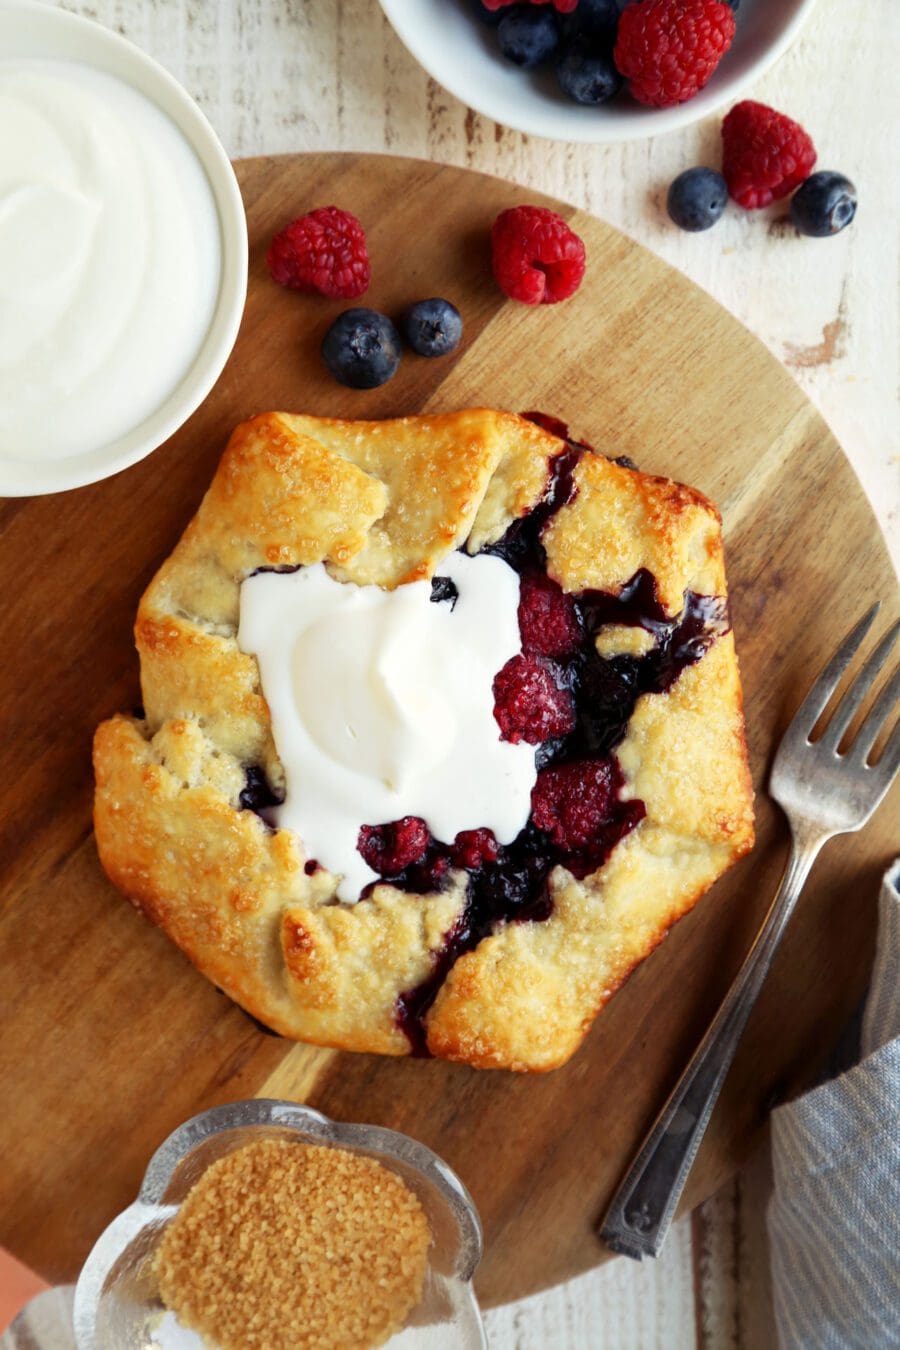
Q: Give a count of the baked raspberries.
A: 5